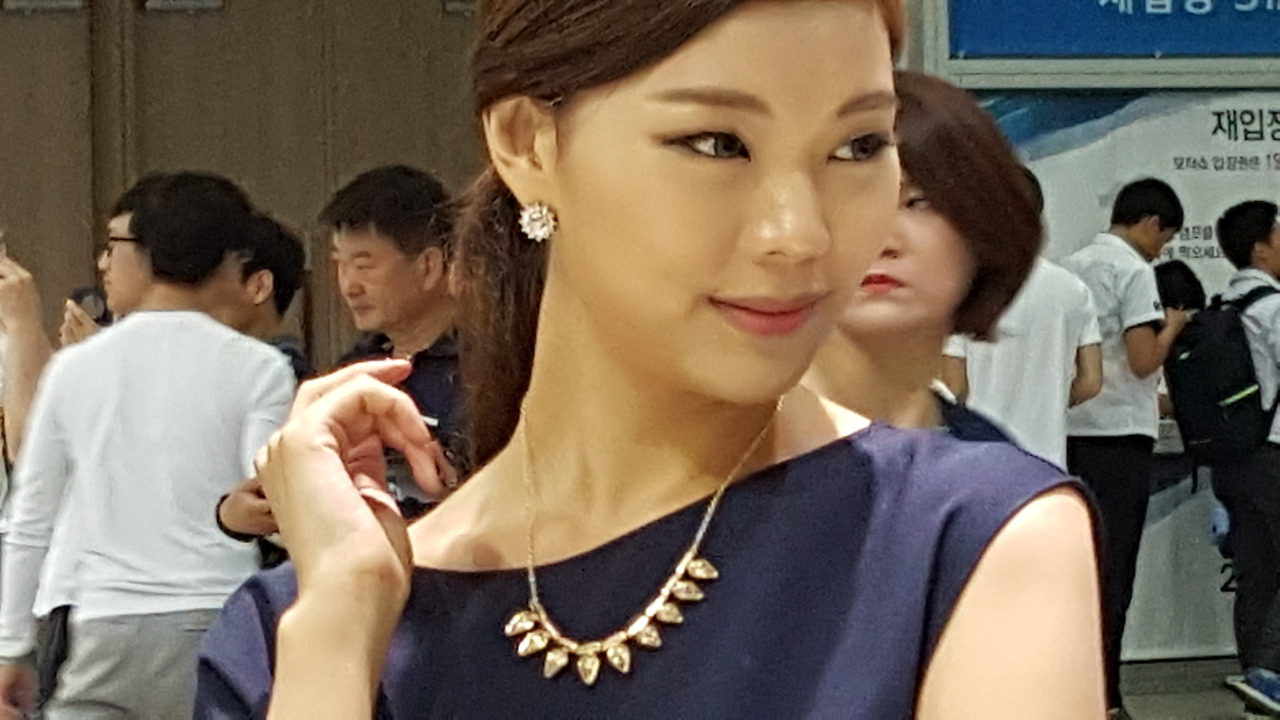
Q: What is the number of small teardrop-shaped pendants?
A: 9